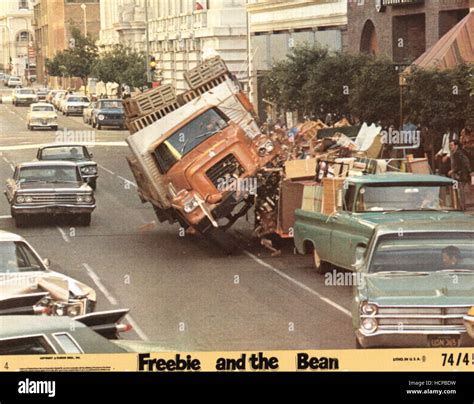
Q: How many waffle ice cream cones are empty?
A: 0